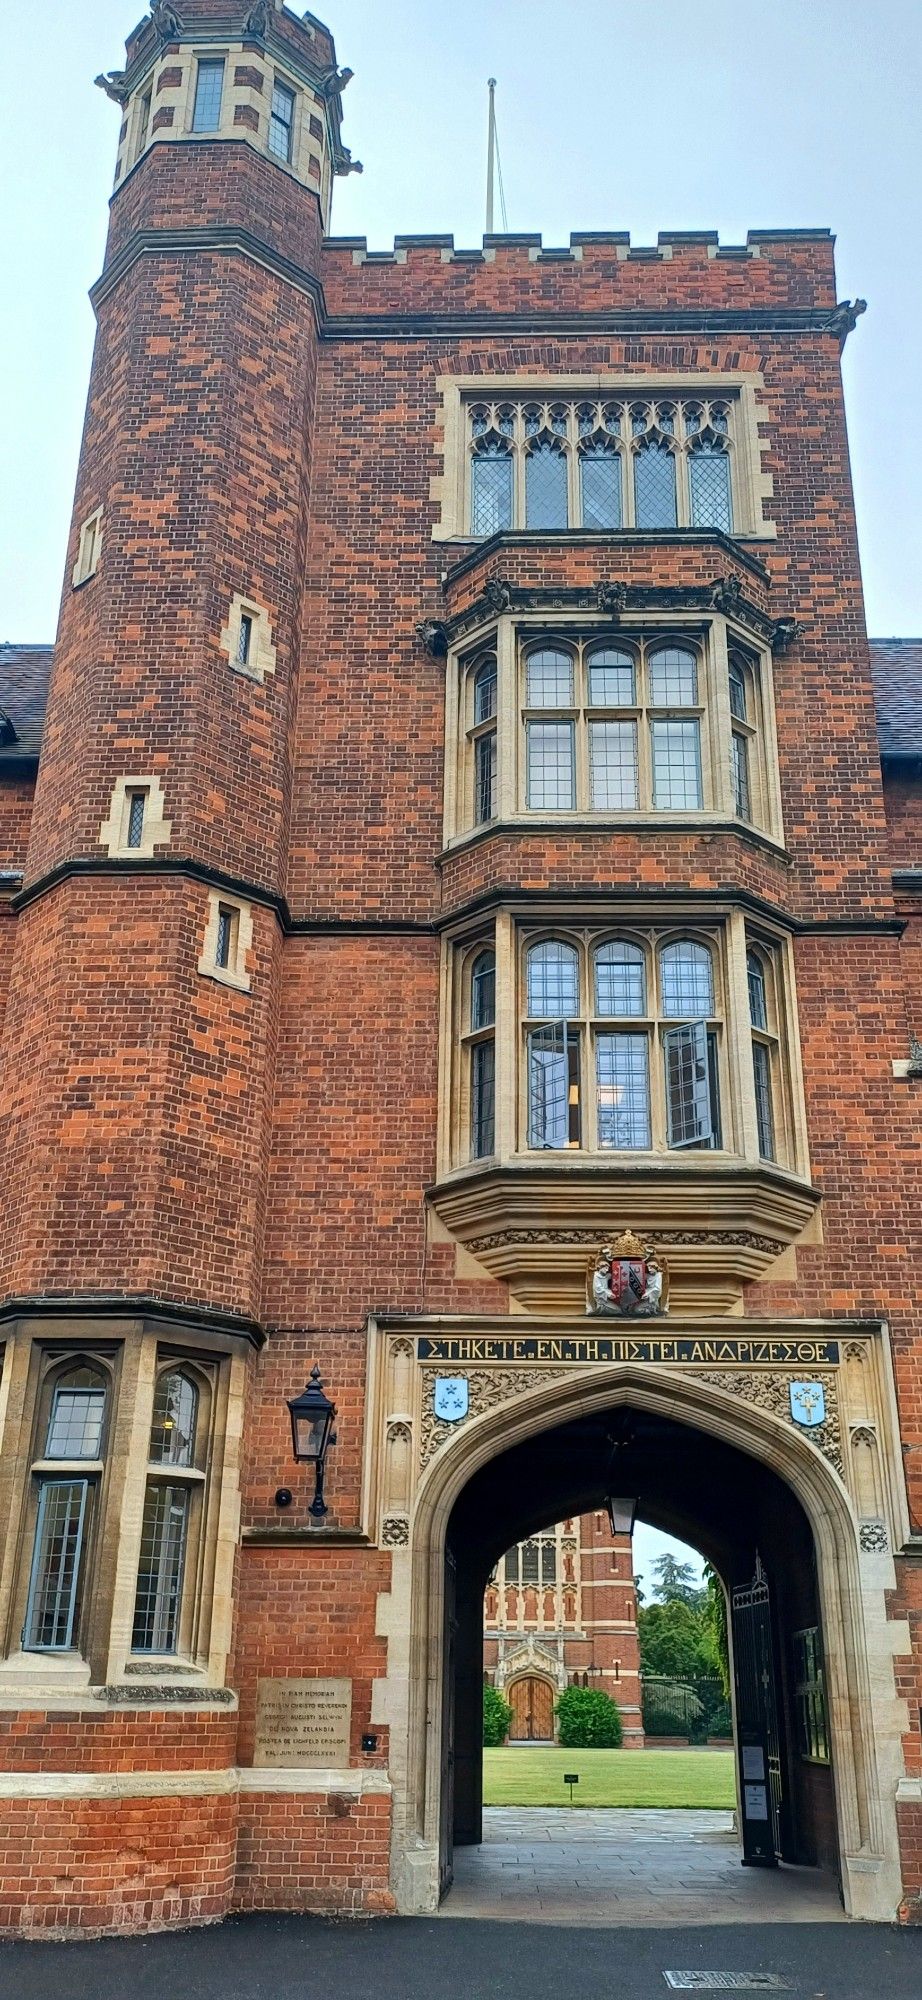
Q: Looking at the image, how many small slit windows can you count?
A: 4